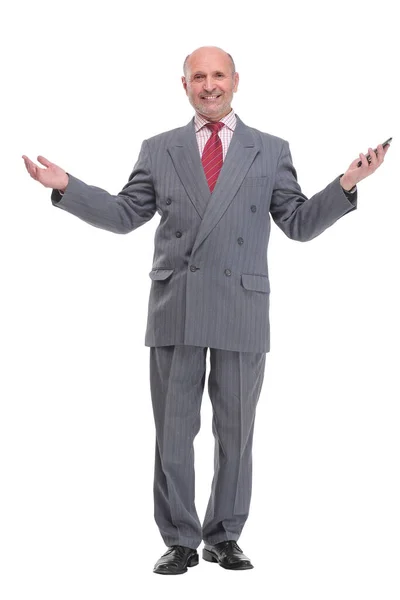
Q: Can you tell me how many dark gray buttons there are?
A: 6